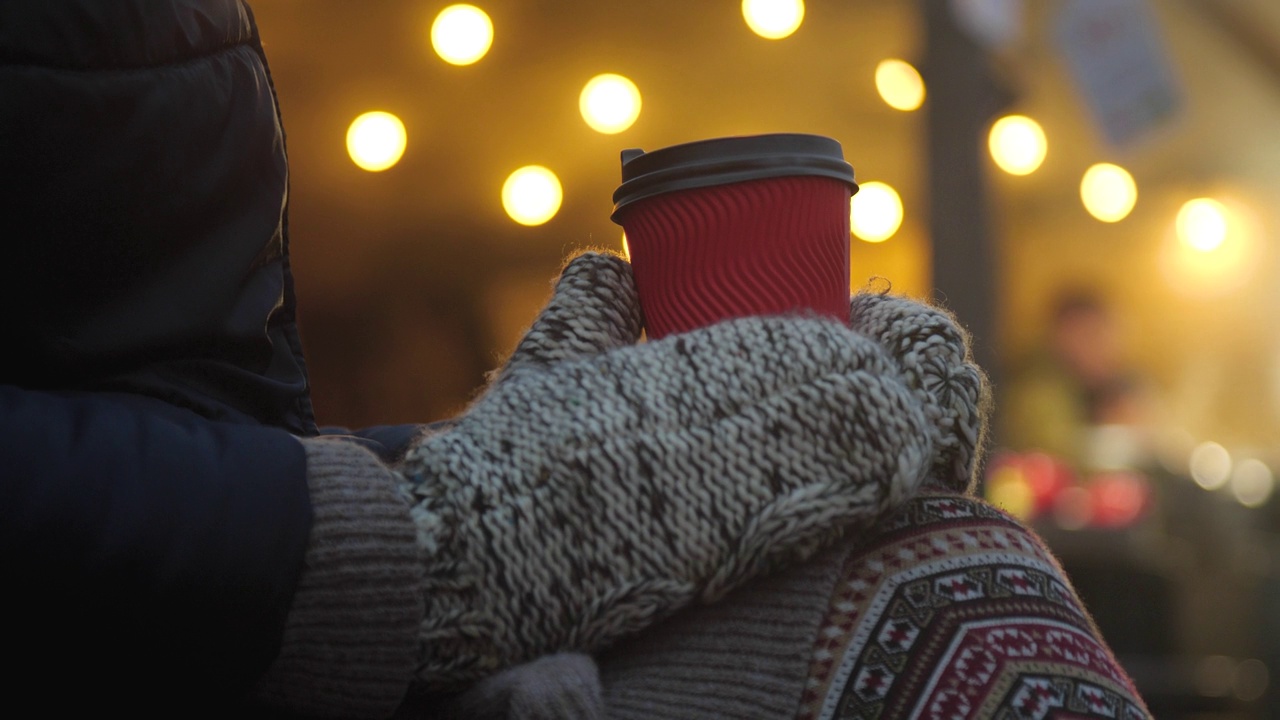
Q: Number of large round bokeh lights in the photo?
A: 10